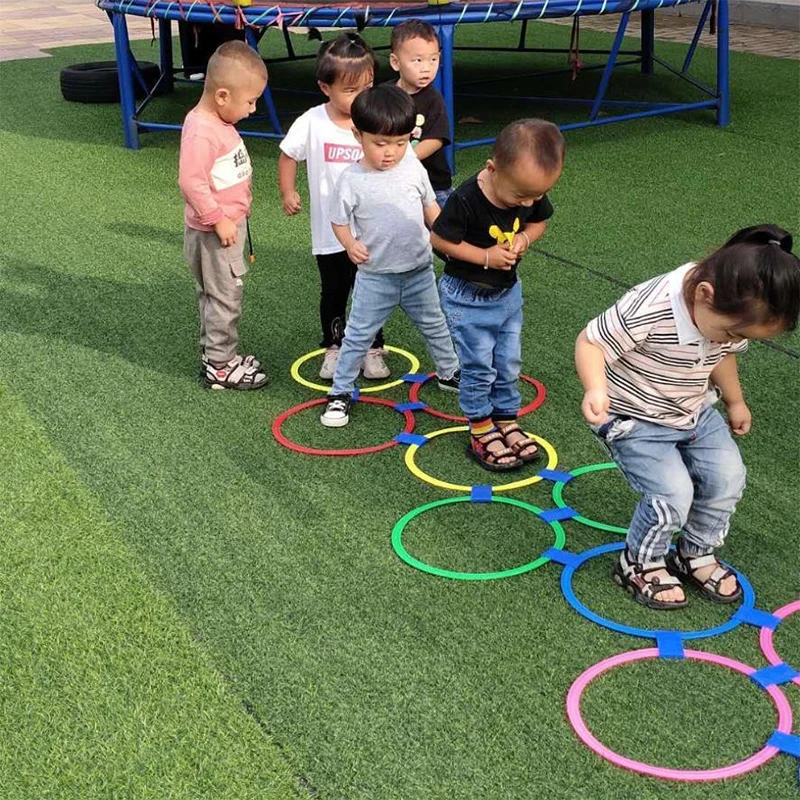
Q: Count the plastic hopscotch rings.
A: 9